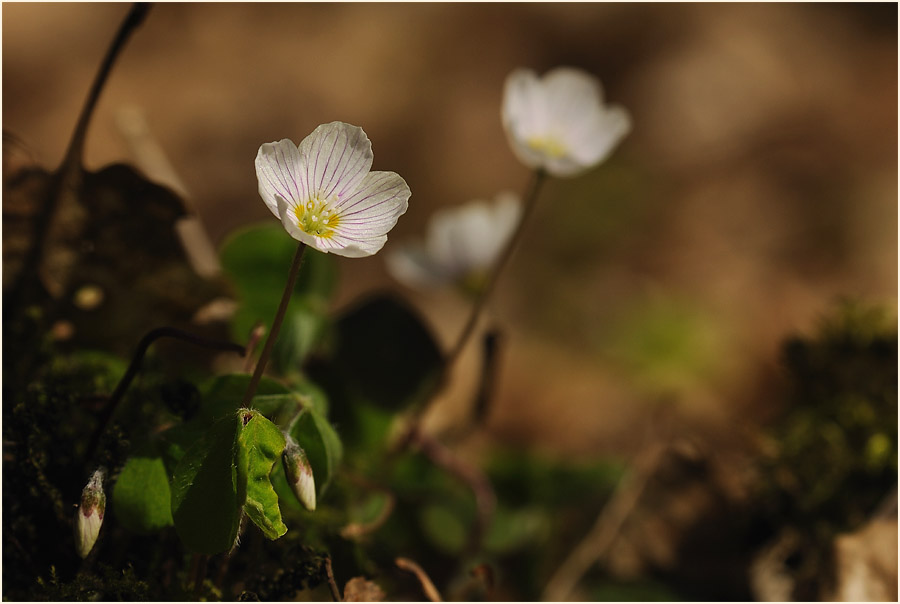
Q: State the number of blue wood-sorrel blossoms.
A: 0